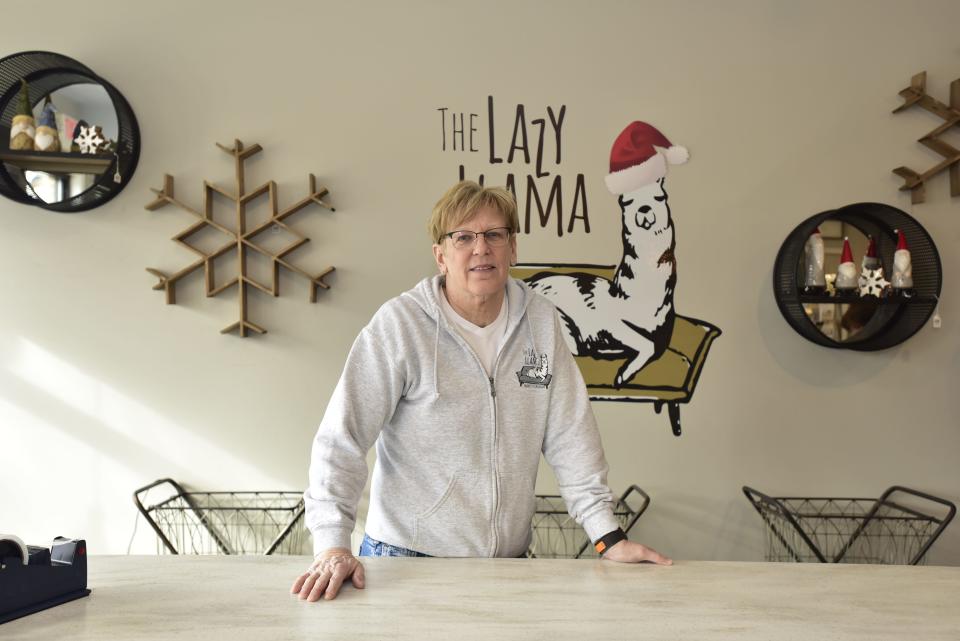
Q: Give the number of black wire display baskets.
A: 3